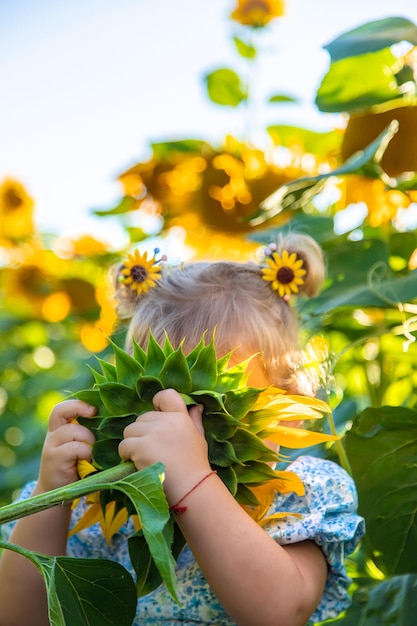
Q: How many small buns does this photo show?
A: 2